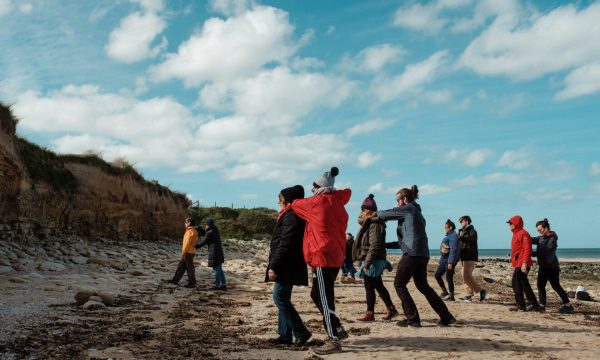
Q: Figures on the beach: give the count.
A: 11